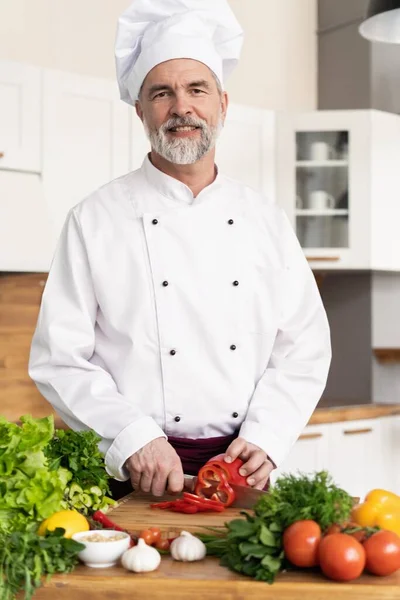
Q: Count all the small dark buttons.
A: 8